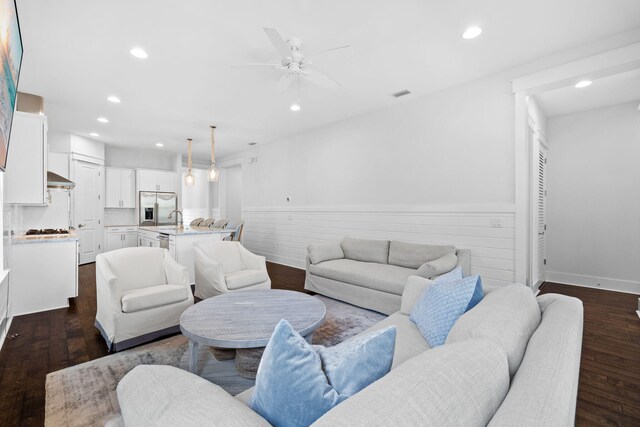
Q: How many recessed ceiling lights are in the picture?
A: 8